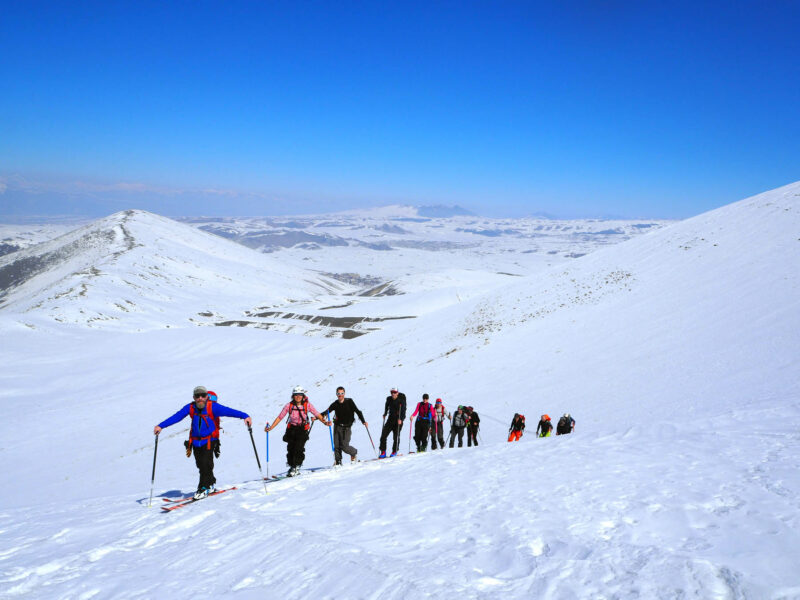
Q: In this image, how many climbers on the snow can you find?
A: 11